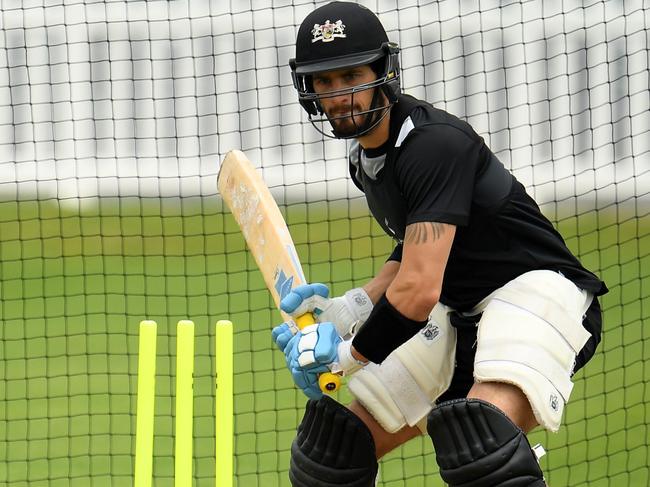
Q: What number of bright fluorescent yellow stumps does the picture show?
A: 3